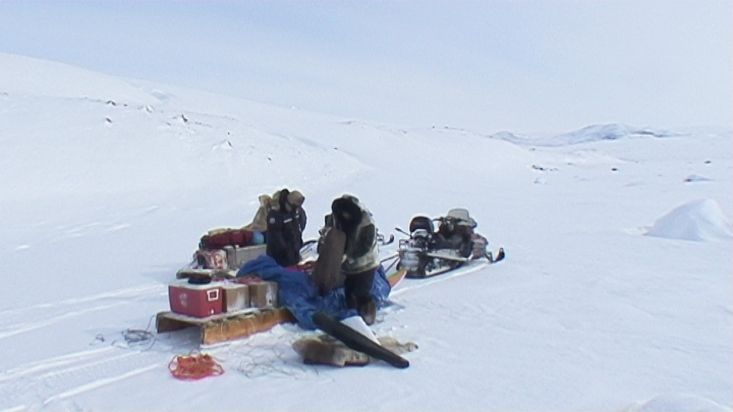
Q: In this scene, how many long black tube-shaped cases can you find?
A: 1